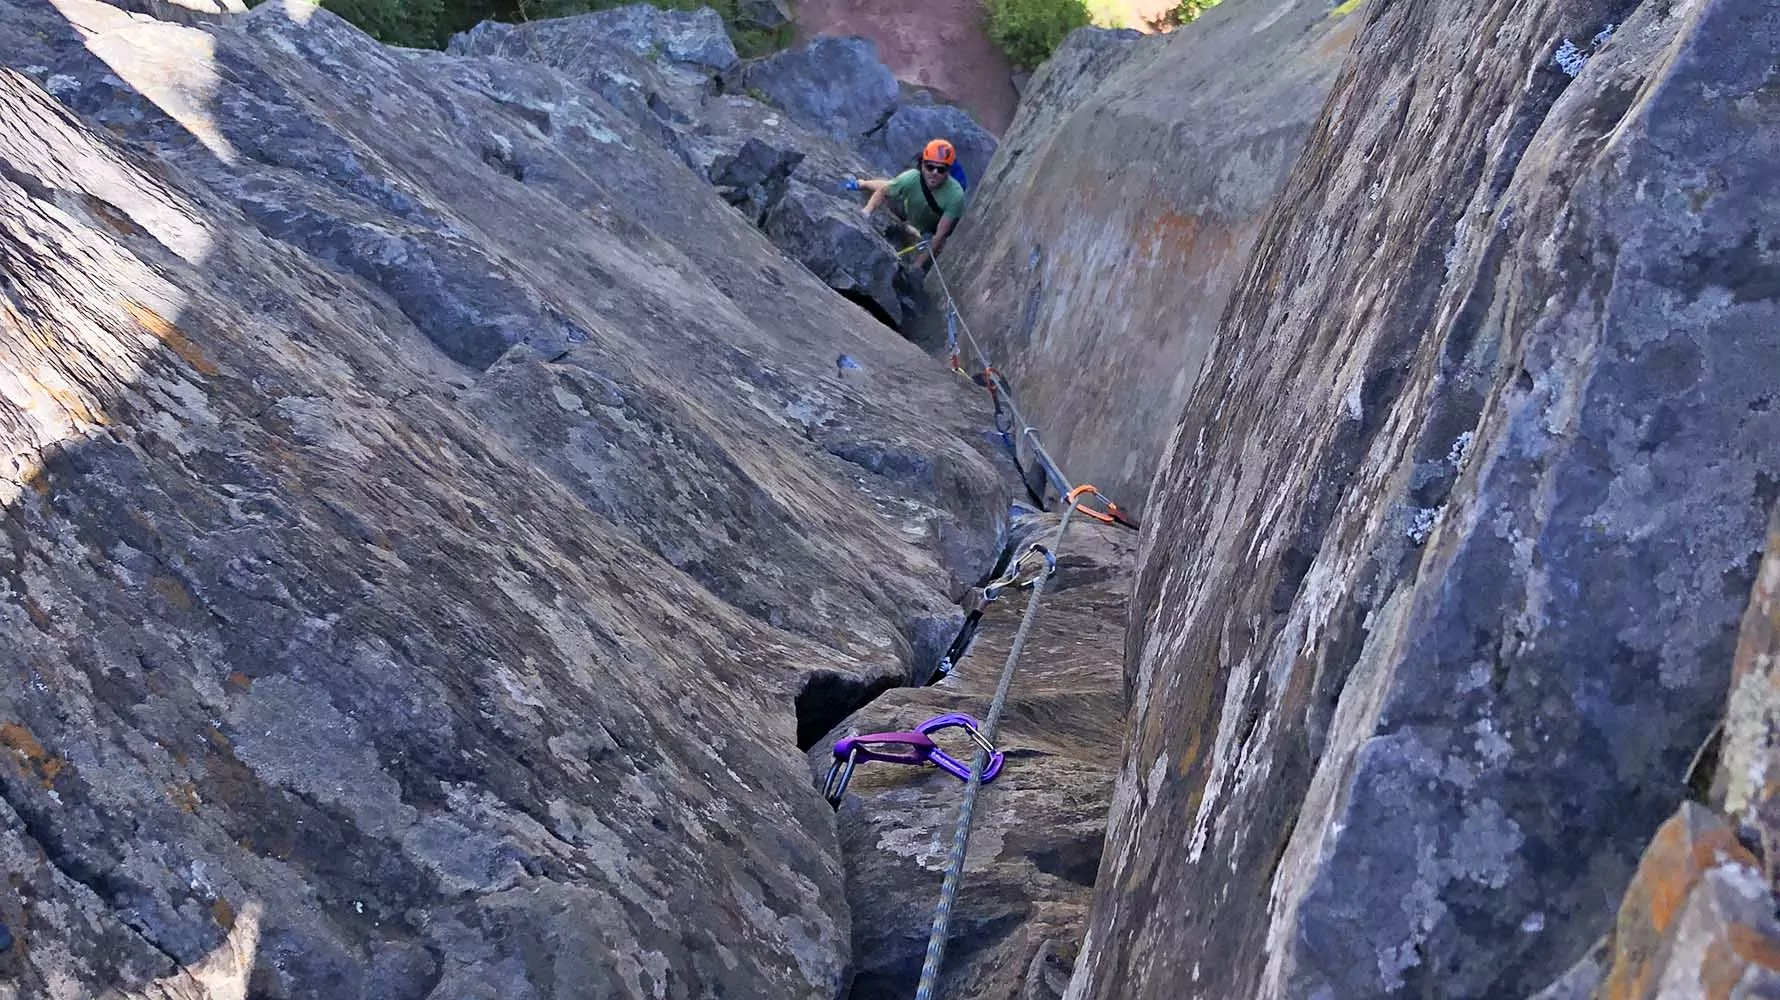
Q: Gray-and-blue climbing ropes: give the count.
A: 1